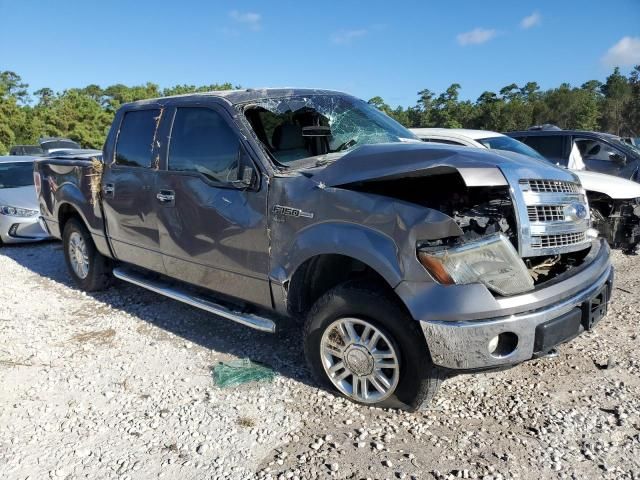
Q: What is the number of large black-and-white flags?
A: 0